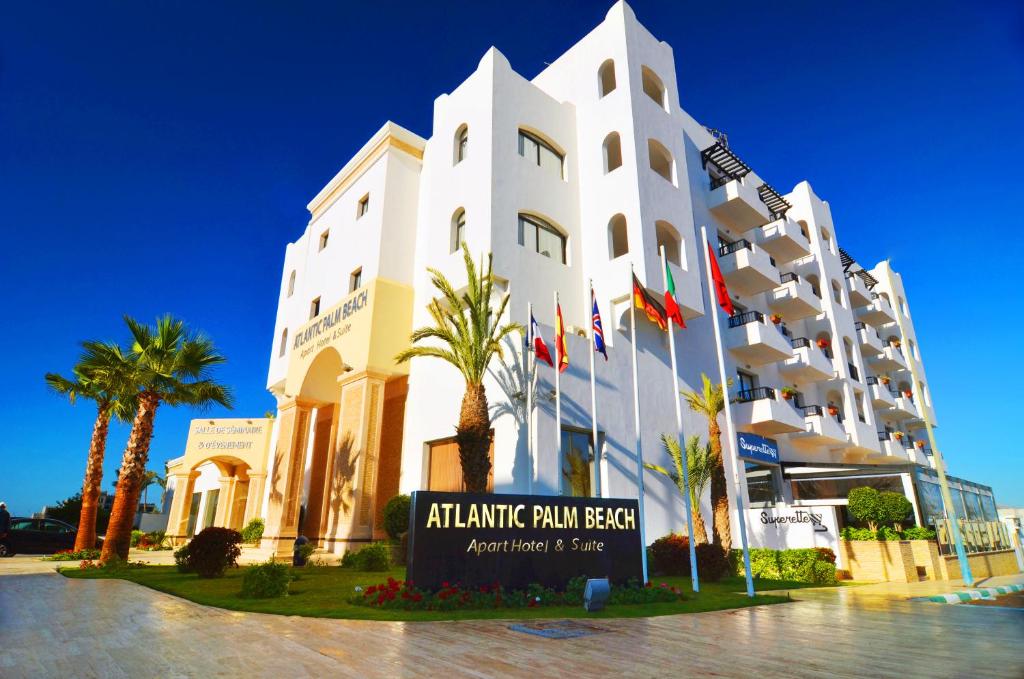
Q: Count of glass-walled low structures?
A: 1